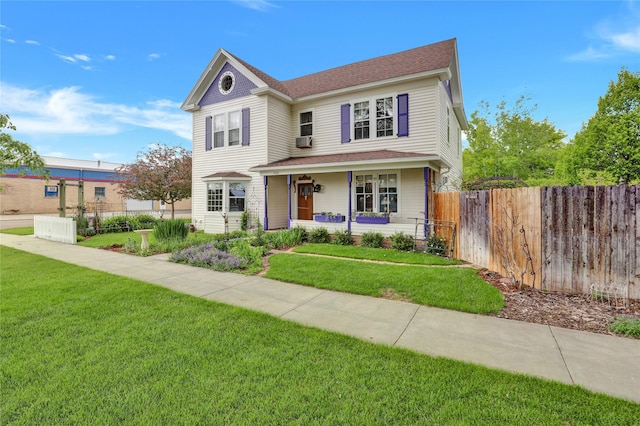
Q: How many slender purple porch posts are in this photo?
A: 4